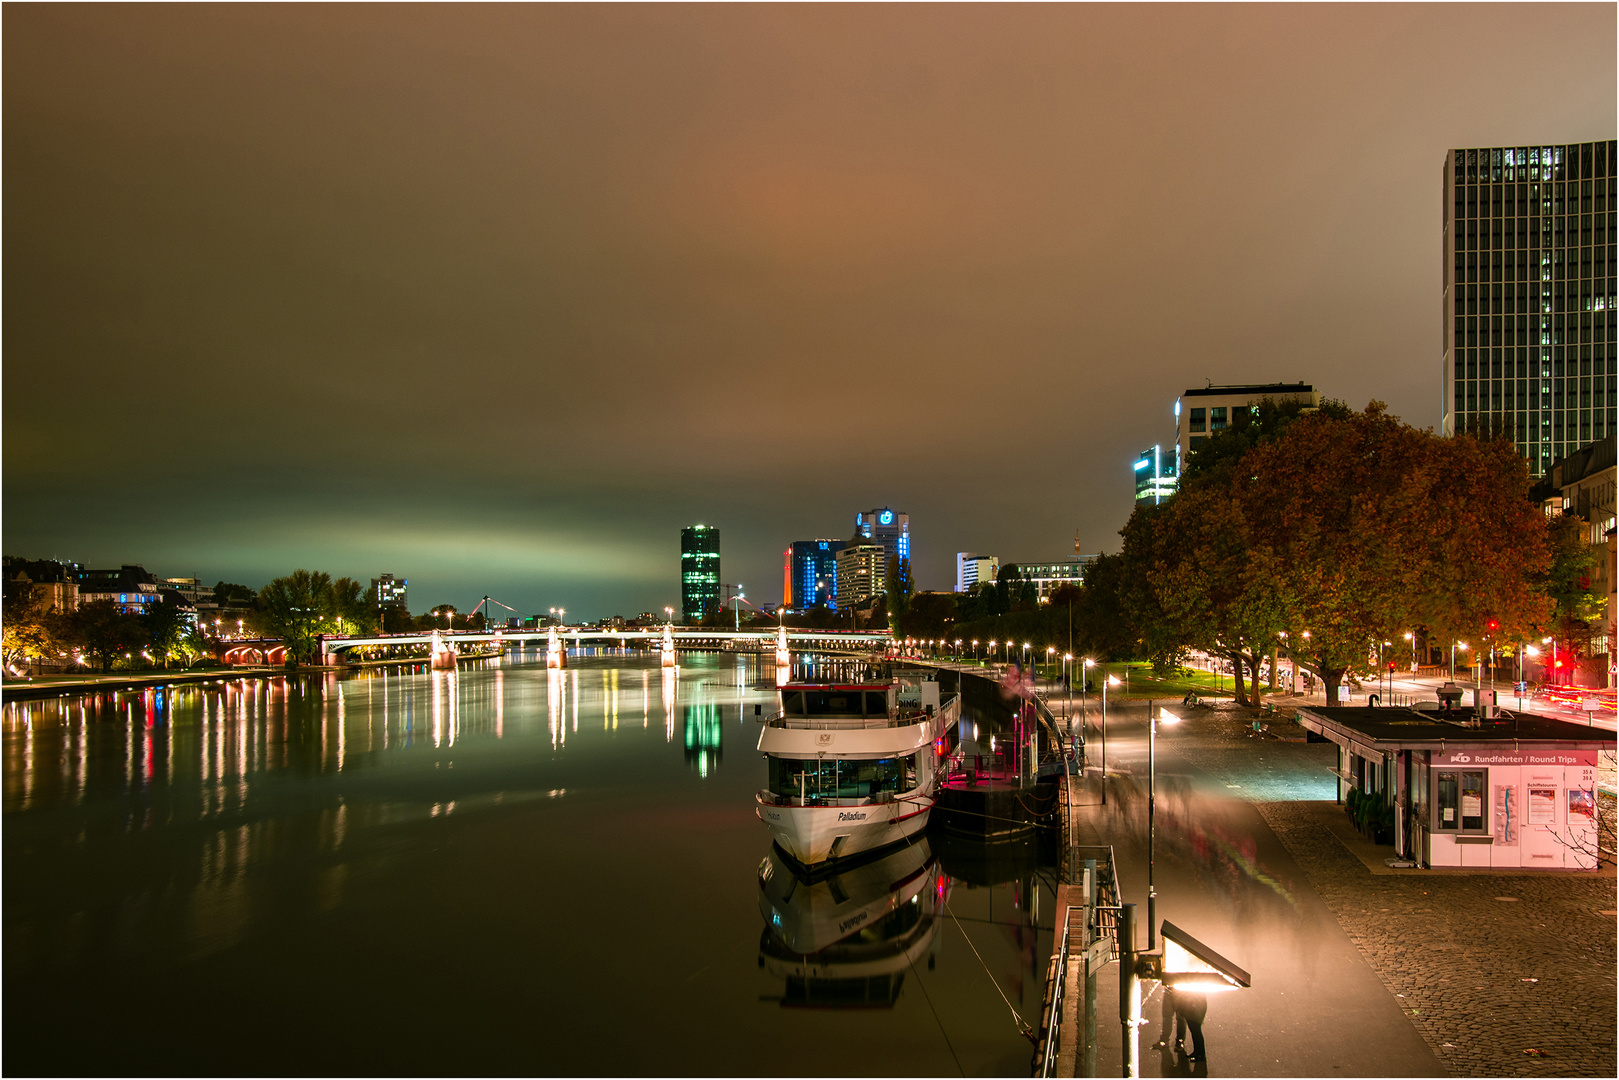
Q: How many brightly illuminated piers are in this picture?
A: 4